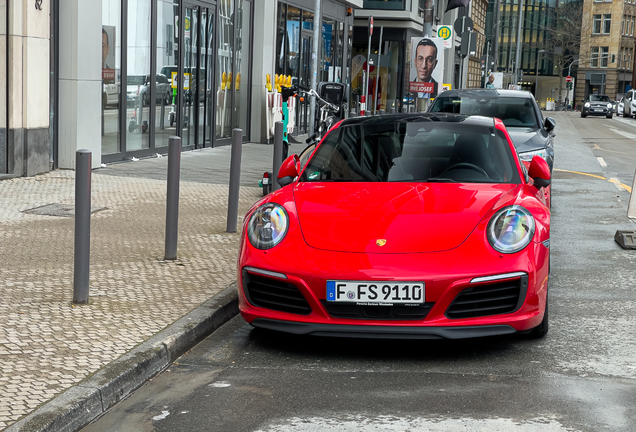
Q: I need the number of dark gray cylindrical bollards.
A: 4